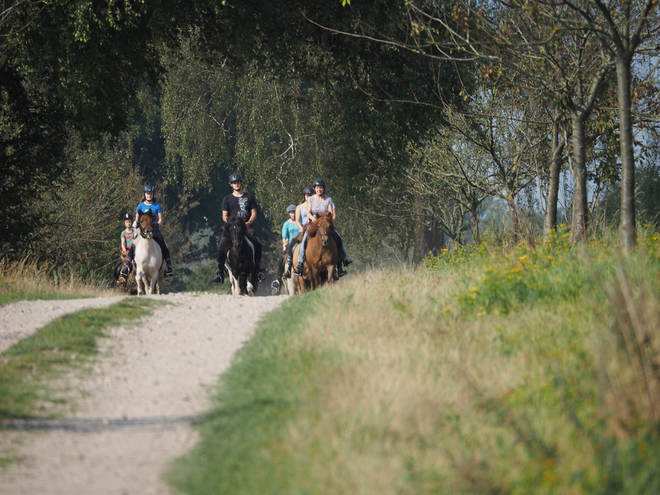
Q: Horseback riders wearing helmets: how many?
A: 6